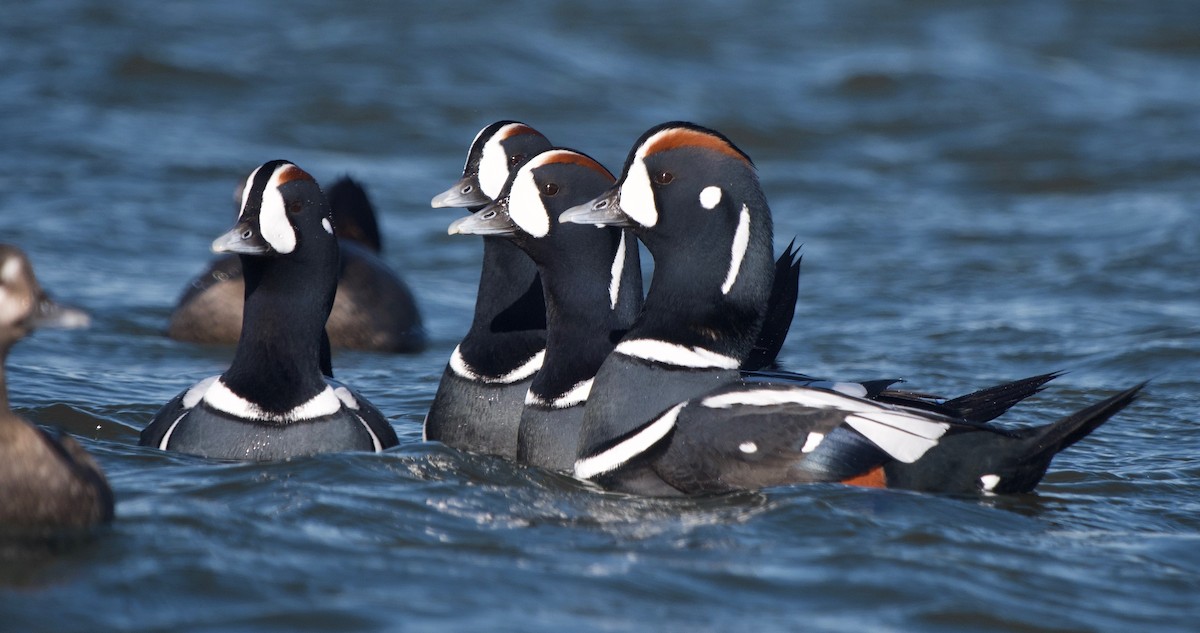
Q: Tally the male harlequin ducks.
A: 4